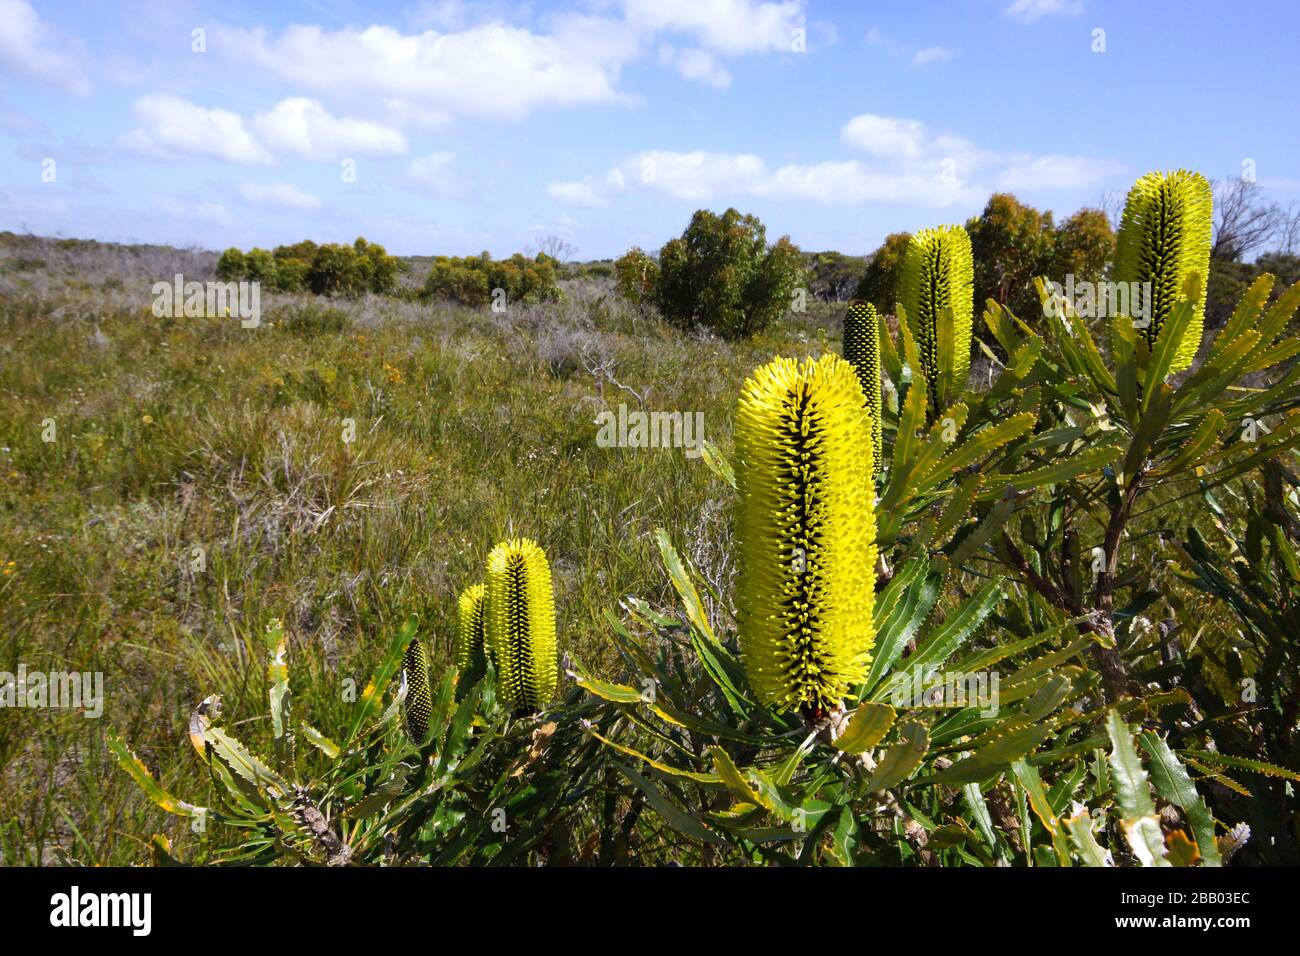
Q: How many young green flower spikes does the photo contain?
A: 2